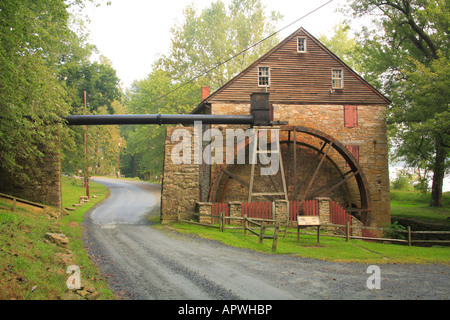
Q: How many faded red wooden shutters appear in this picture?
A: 2